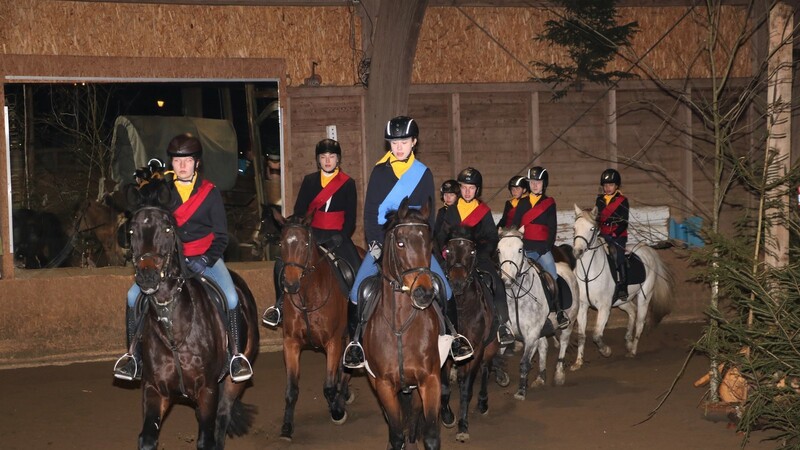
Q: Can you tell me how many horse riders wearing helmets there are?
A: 8